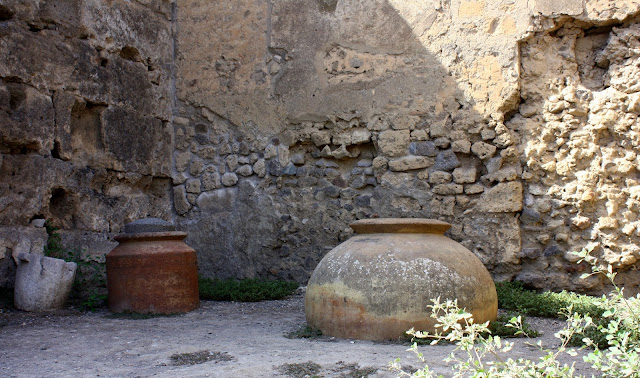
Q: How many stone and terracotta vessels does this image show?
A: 3